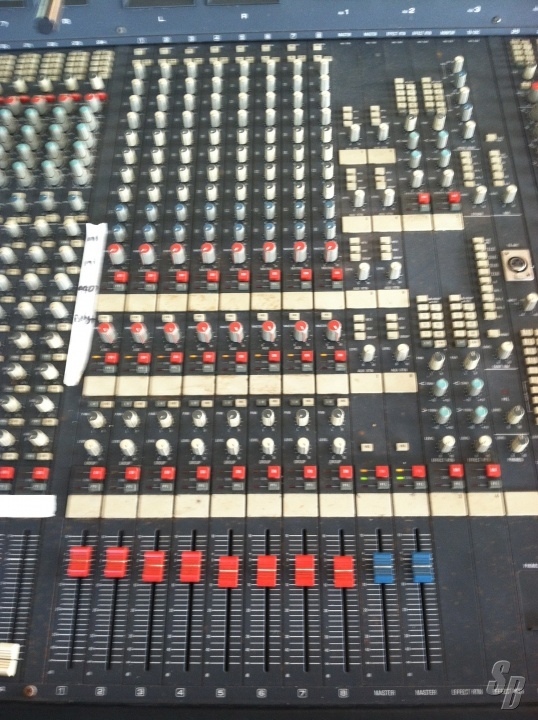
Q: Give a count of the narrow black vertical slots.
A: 11